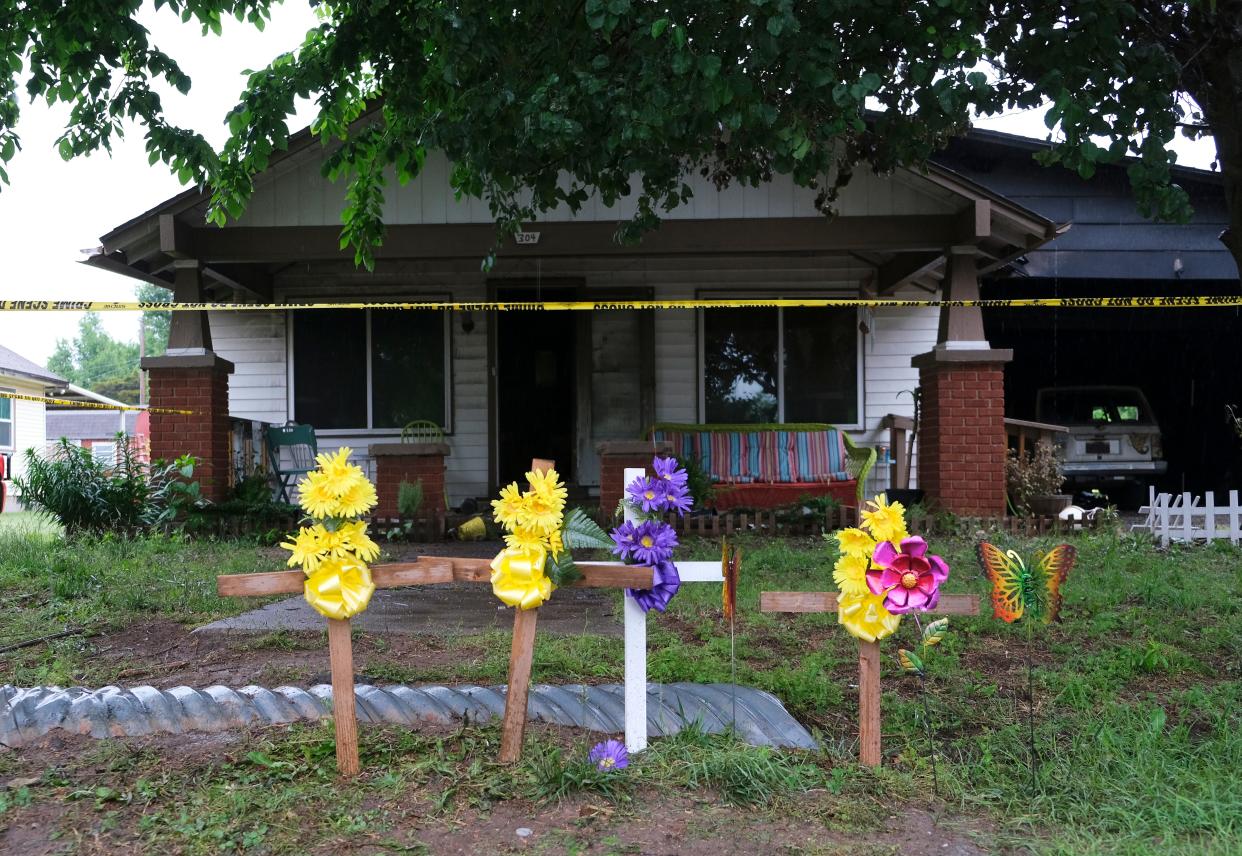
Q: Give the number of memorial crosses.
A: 4